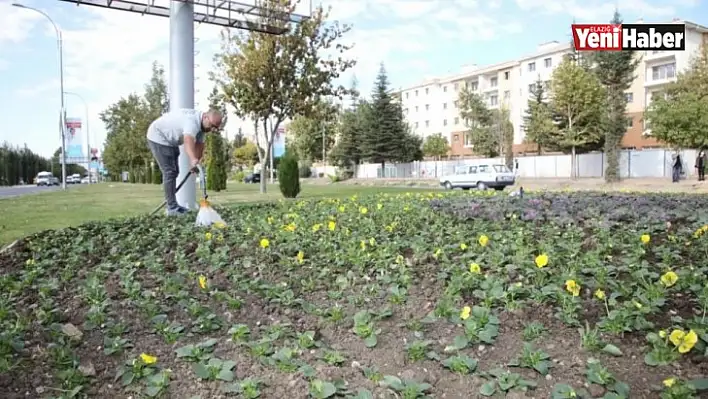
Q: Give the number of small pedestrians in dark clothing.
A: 2